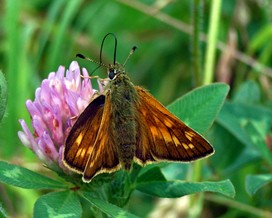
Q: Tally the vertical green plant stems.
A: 2